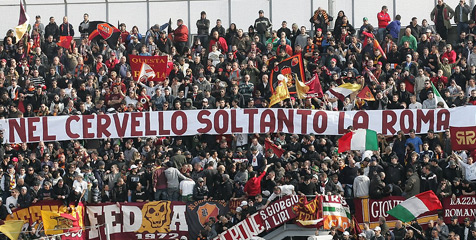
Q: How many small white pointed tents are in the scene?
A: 0